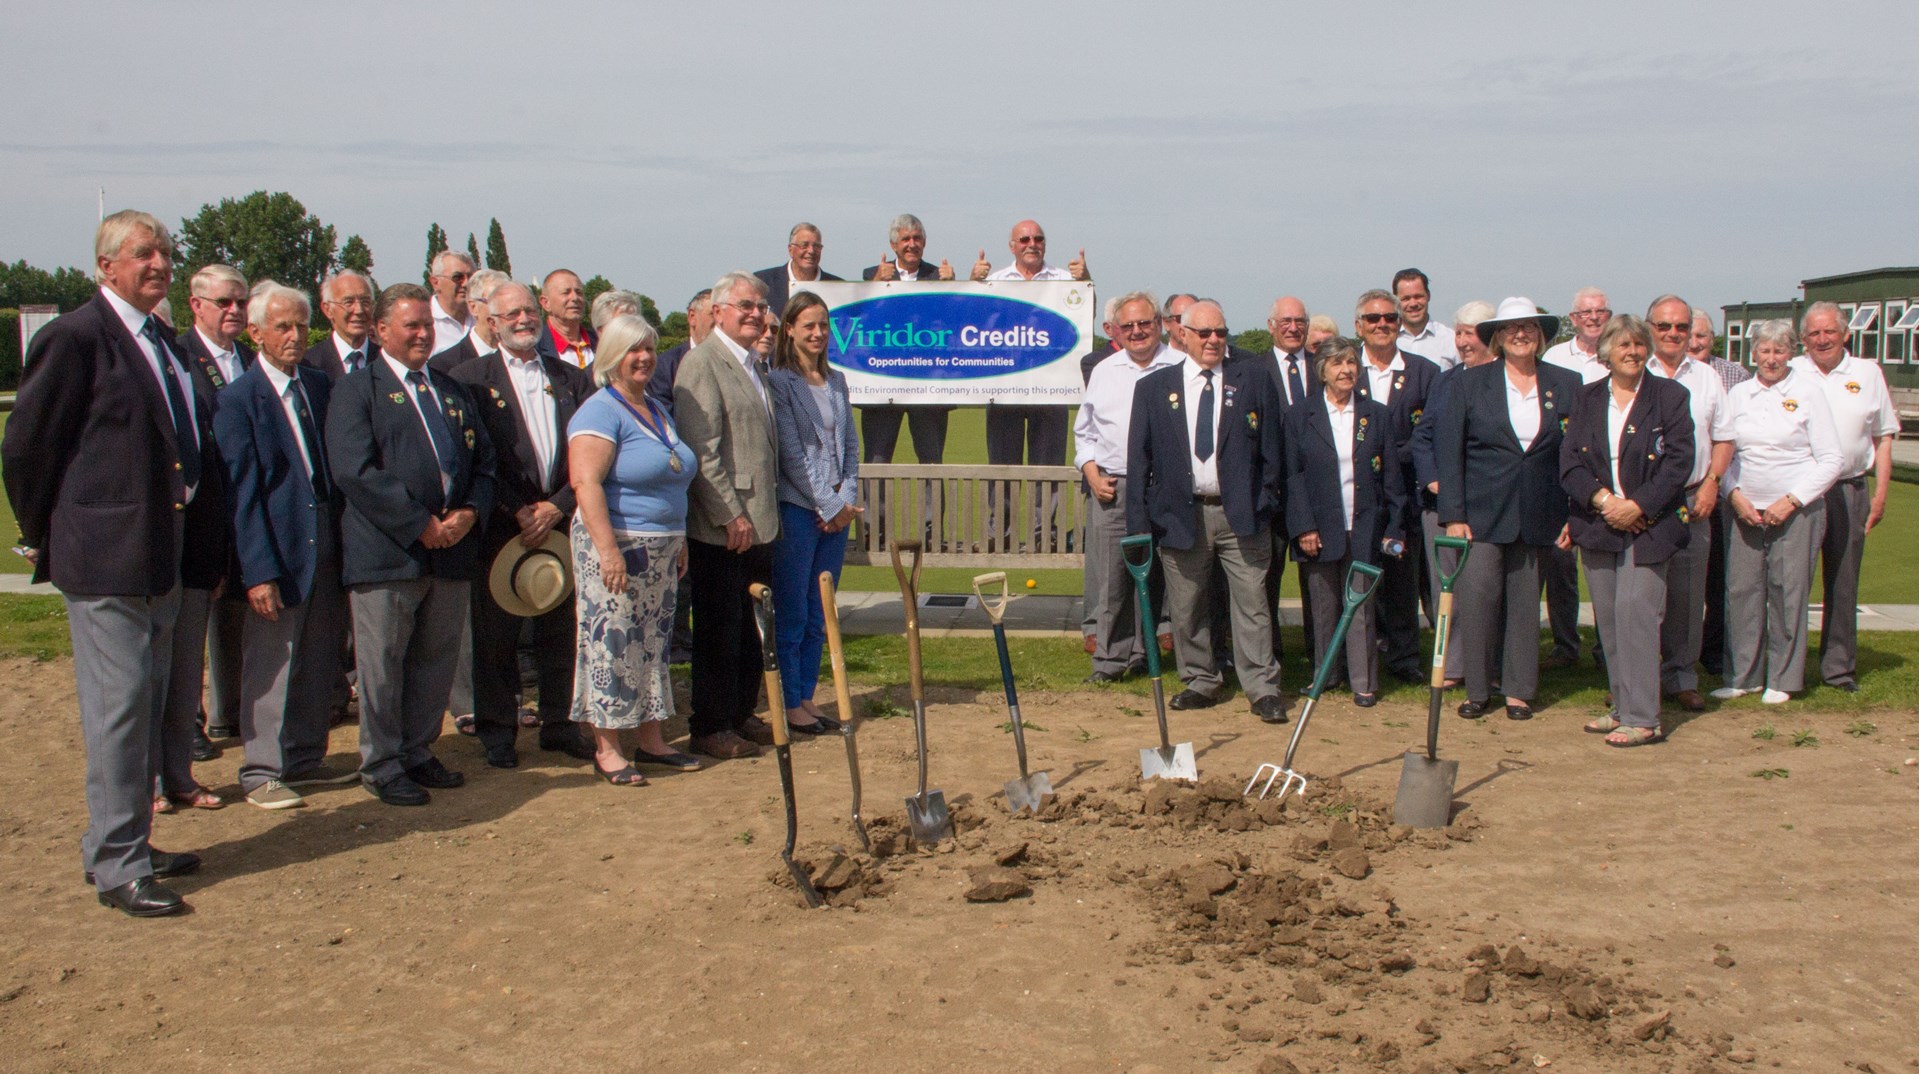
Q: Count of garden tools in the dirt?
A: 7